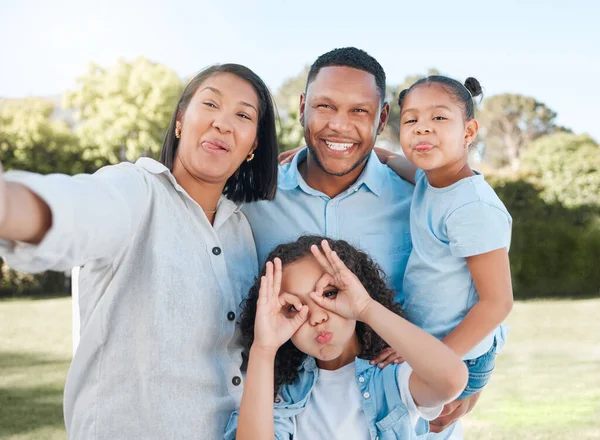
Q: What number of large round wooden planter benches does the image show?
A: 0